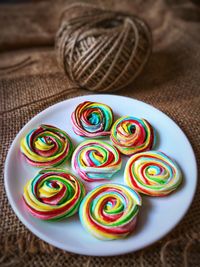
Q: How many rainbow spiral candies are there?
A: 7